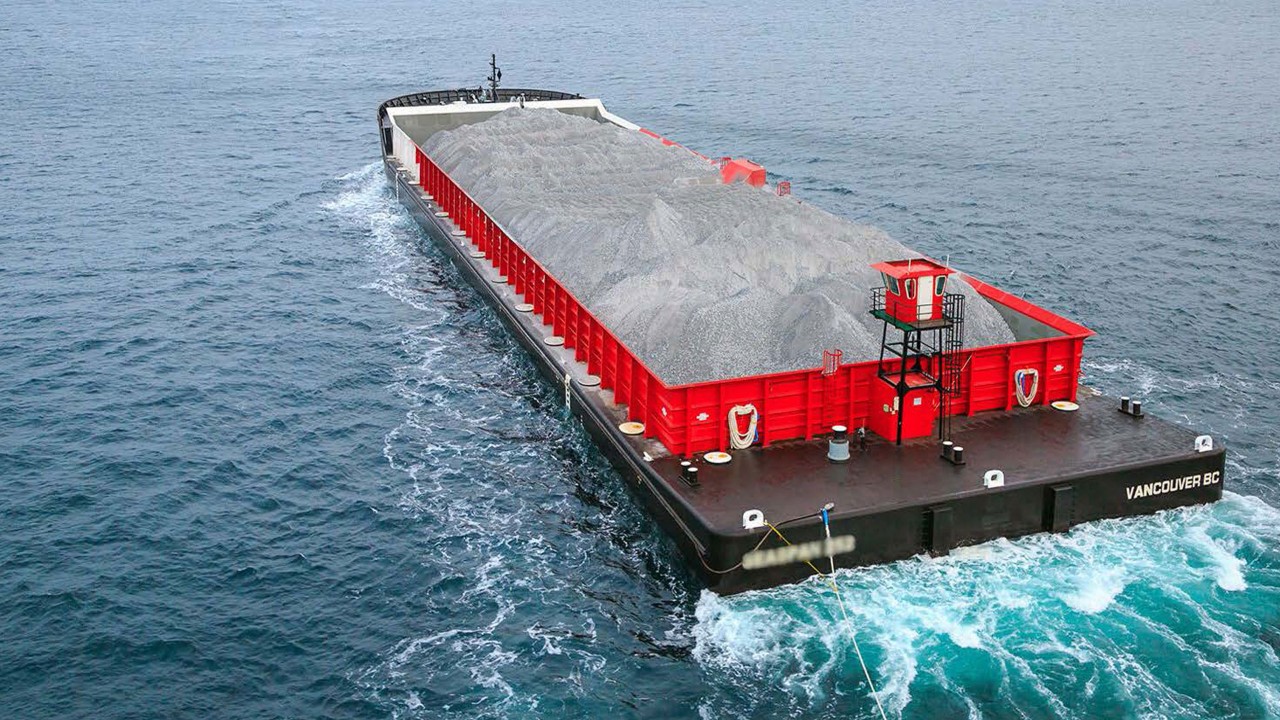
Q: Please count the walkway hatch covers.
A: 14